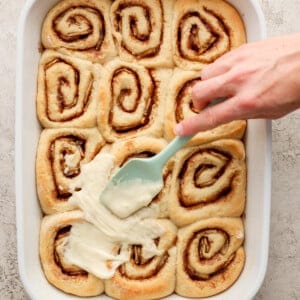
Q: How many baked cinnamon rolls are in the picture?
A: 12